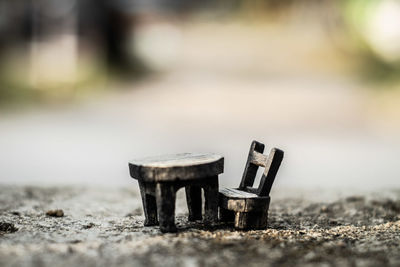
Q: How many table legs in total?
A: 4